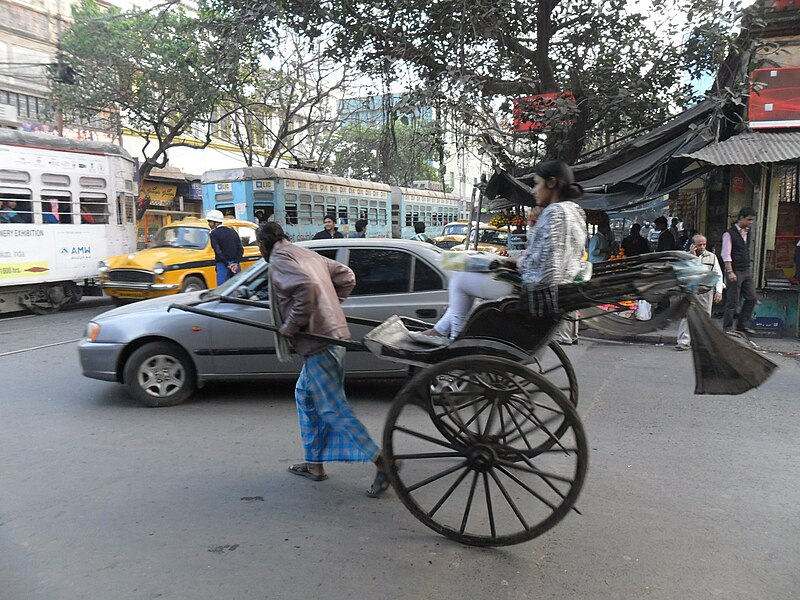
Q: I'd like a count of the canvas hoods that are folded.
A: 1